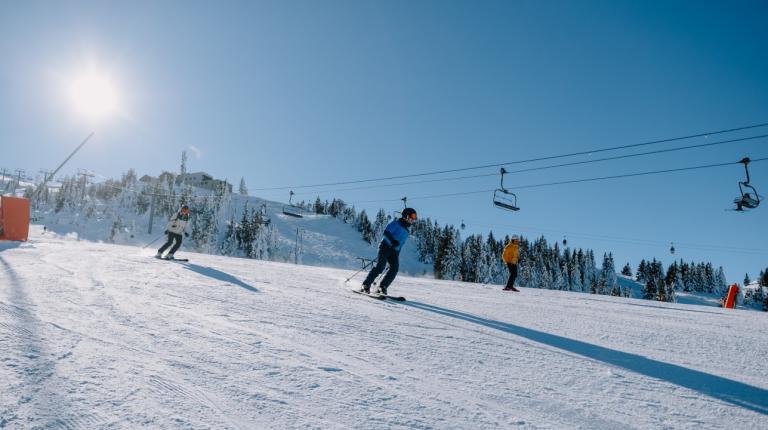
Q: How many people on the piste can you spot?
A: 3